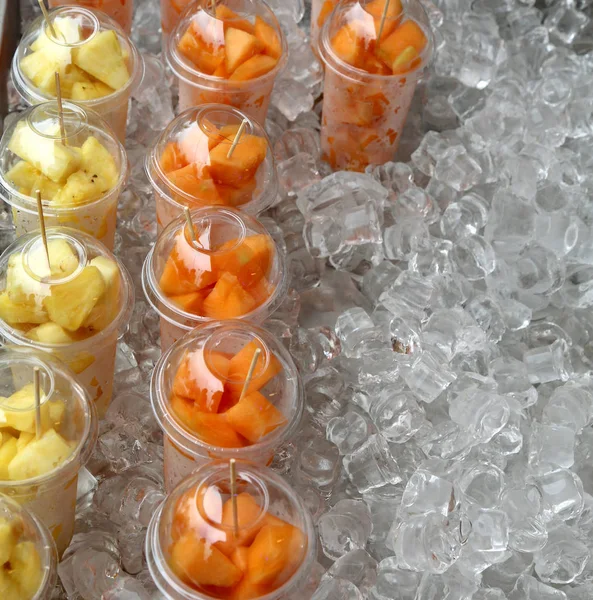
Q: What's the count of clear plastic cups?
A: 14